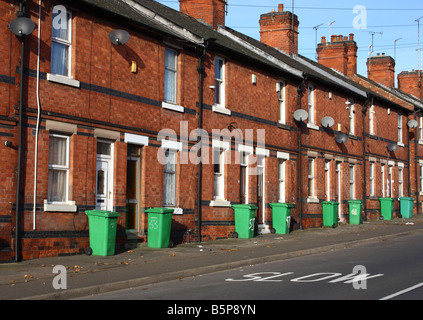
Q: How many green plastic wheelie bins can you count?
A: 8